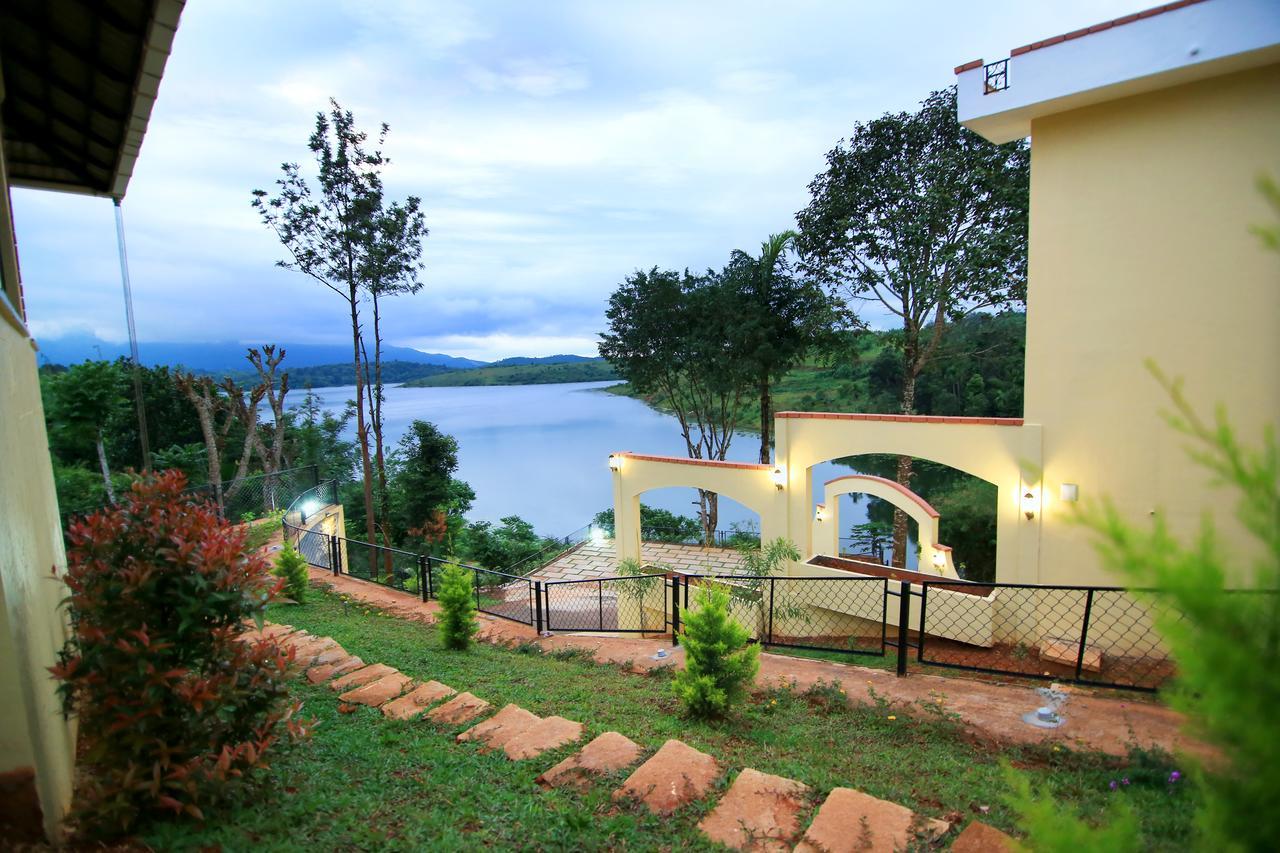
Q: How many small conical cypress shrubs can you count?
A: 3